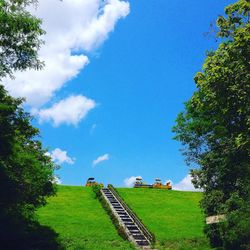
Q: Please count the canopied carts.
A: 3